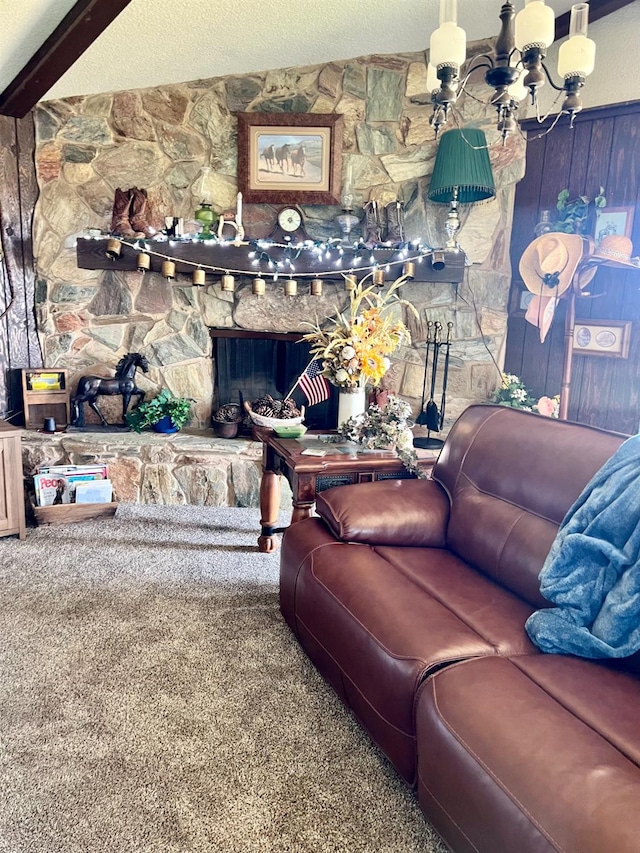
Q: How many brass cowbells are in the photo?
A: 12